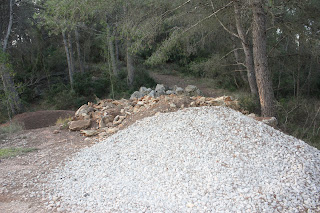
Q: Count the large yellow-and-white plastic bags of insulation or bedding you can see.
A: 0